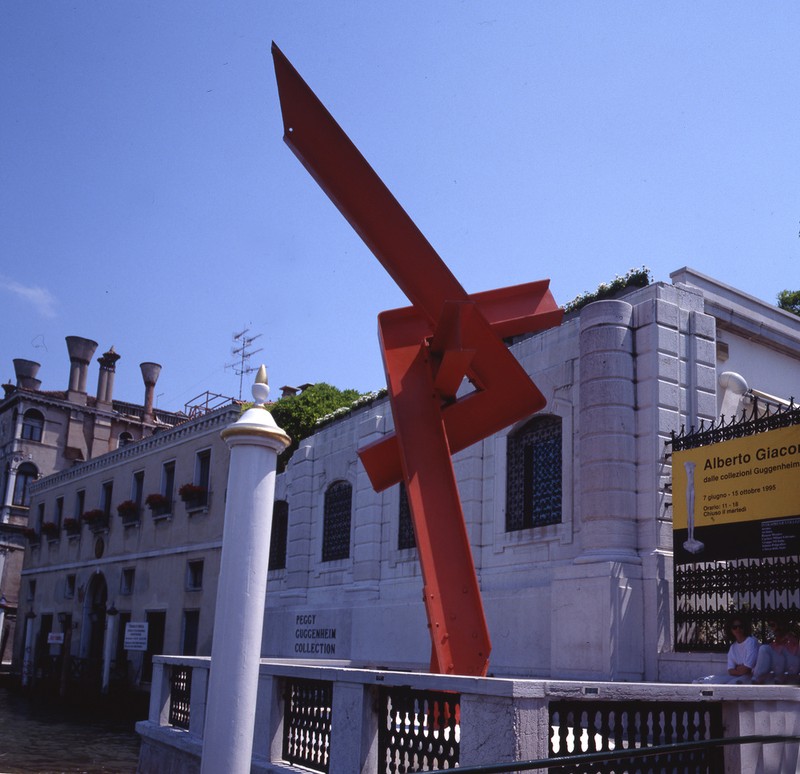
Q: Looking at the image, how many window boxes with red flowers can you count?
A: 7